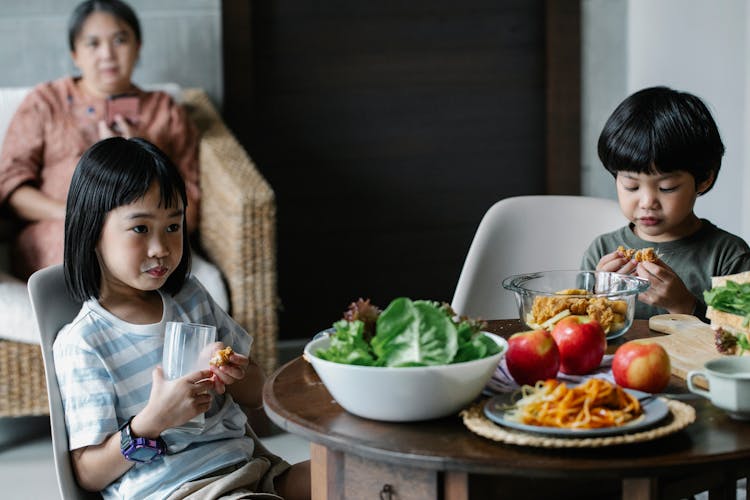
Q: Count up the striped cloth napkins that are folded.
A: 1